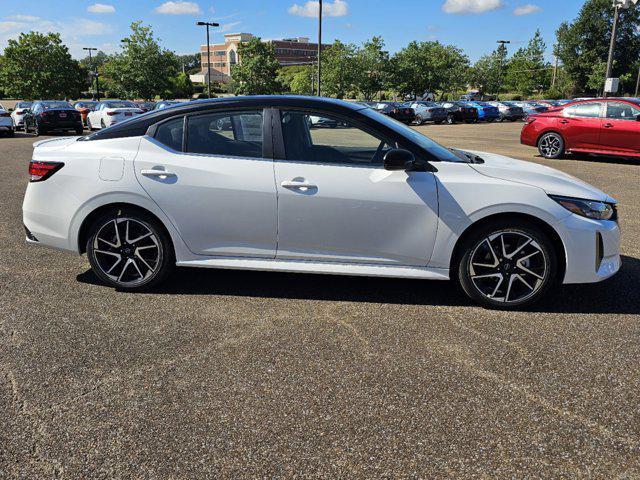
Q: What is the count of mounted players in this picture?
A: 0